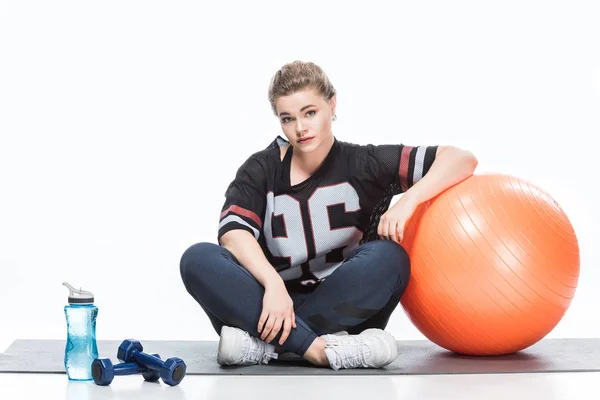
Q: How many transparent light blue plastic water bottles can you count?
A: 1